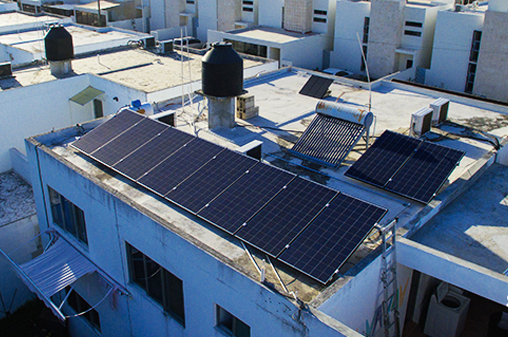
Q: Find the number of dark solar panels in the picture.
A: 11